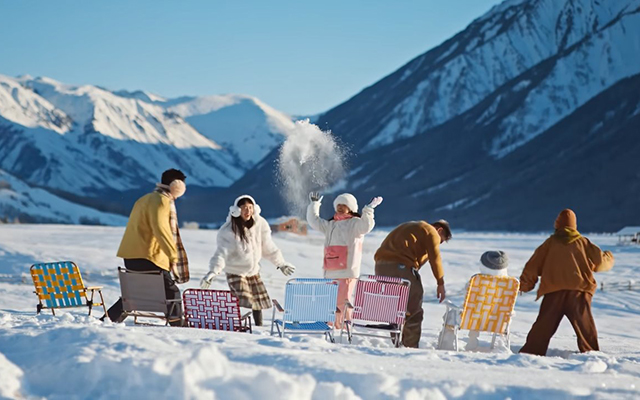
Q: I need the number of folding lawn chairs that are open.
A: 6